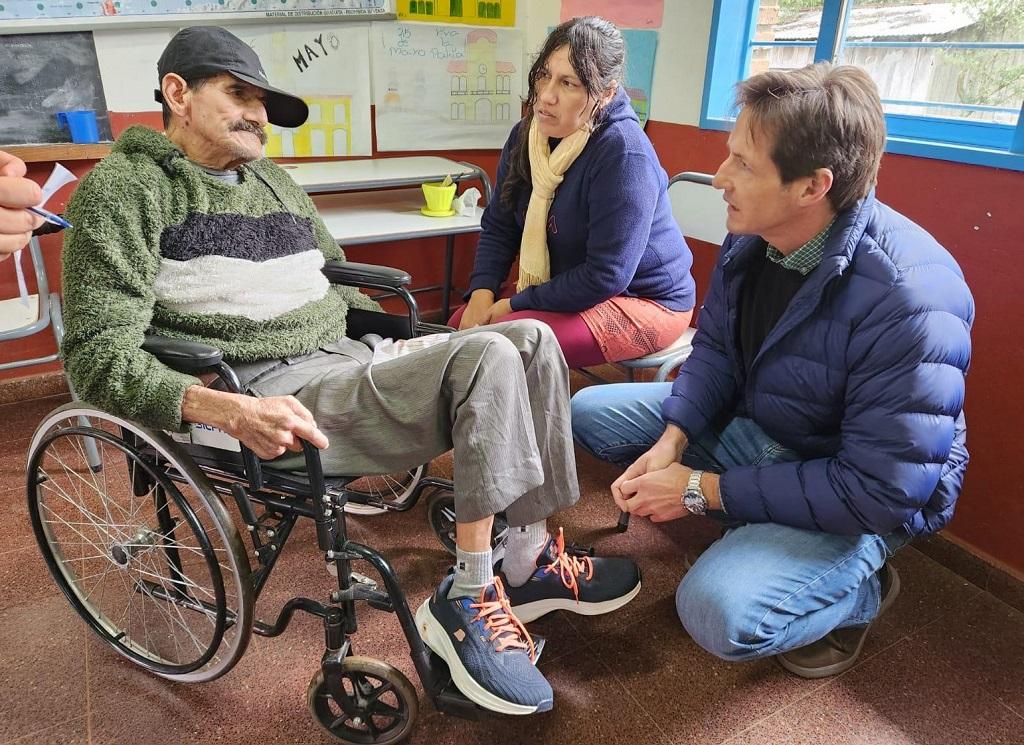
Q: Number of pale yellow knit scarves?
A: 1